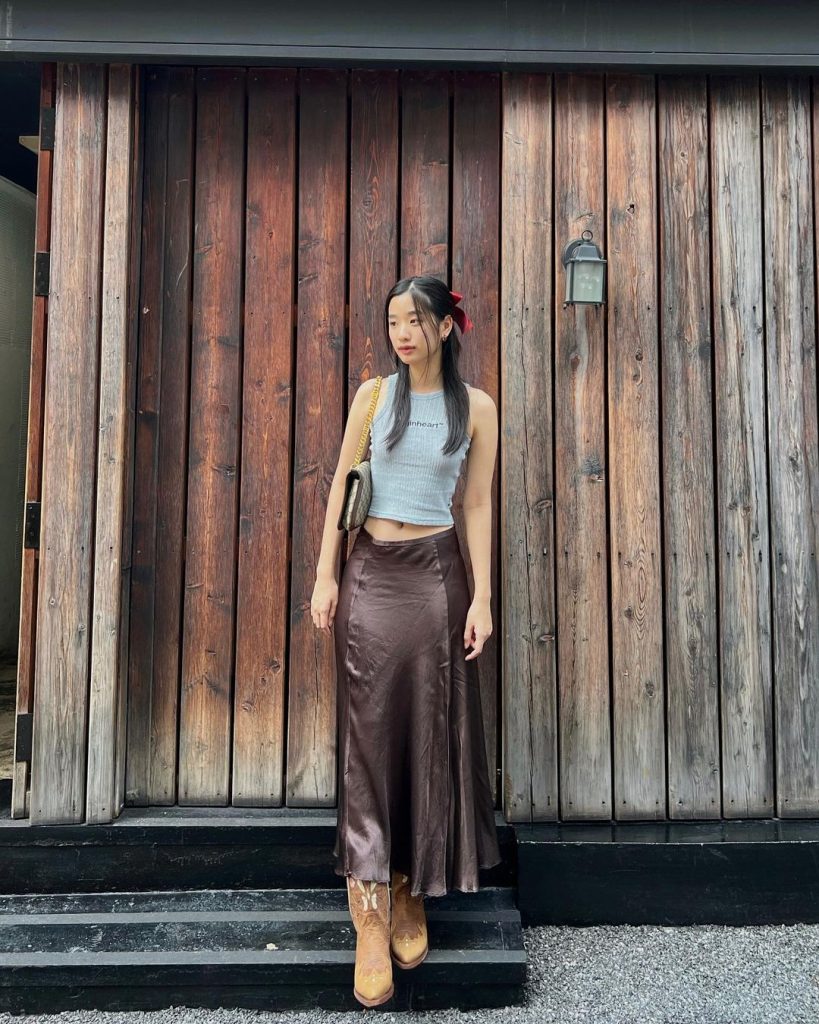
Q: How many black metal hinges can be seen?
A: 4